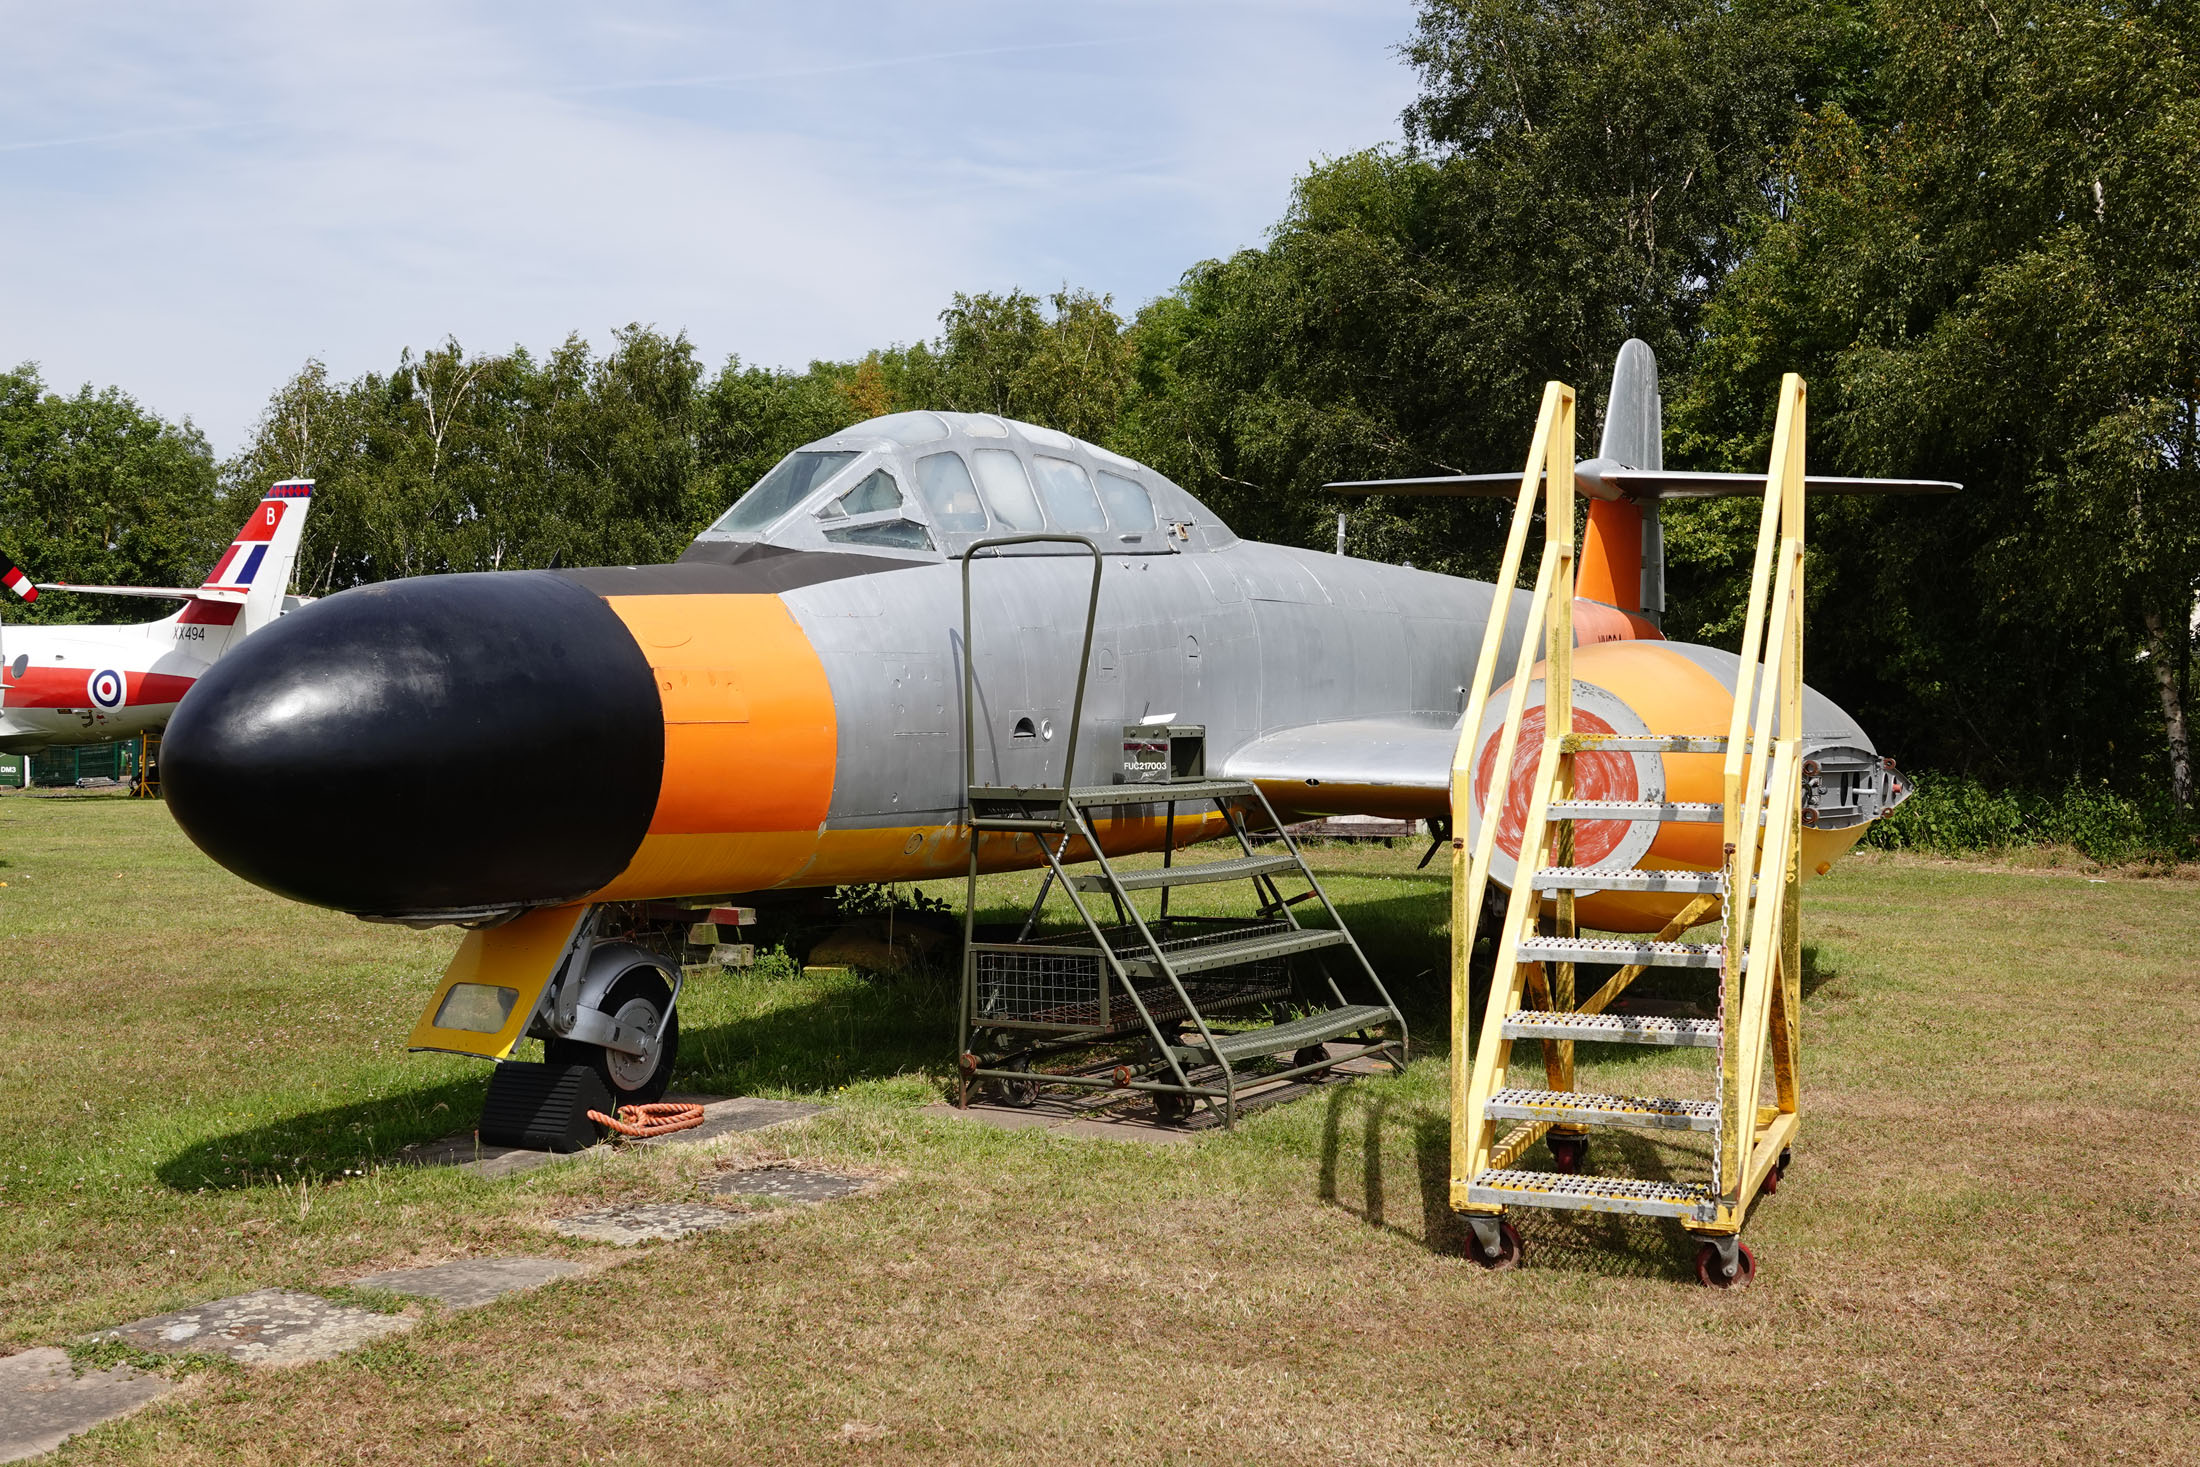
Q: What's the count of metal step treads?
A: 11